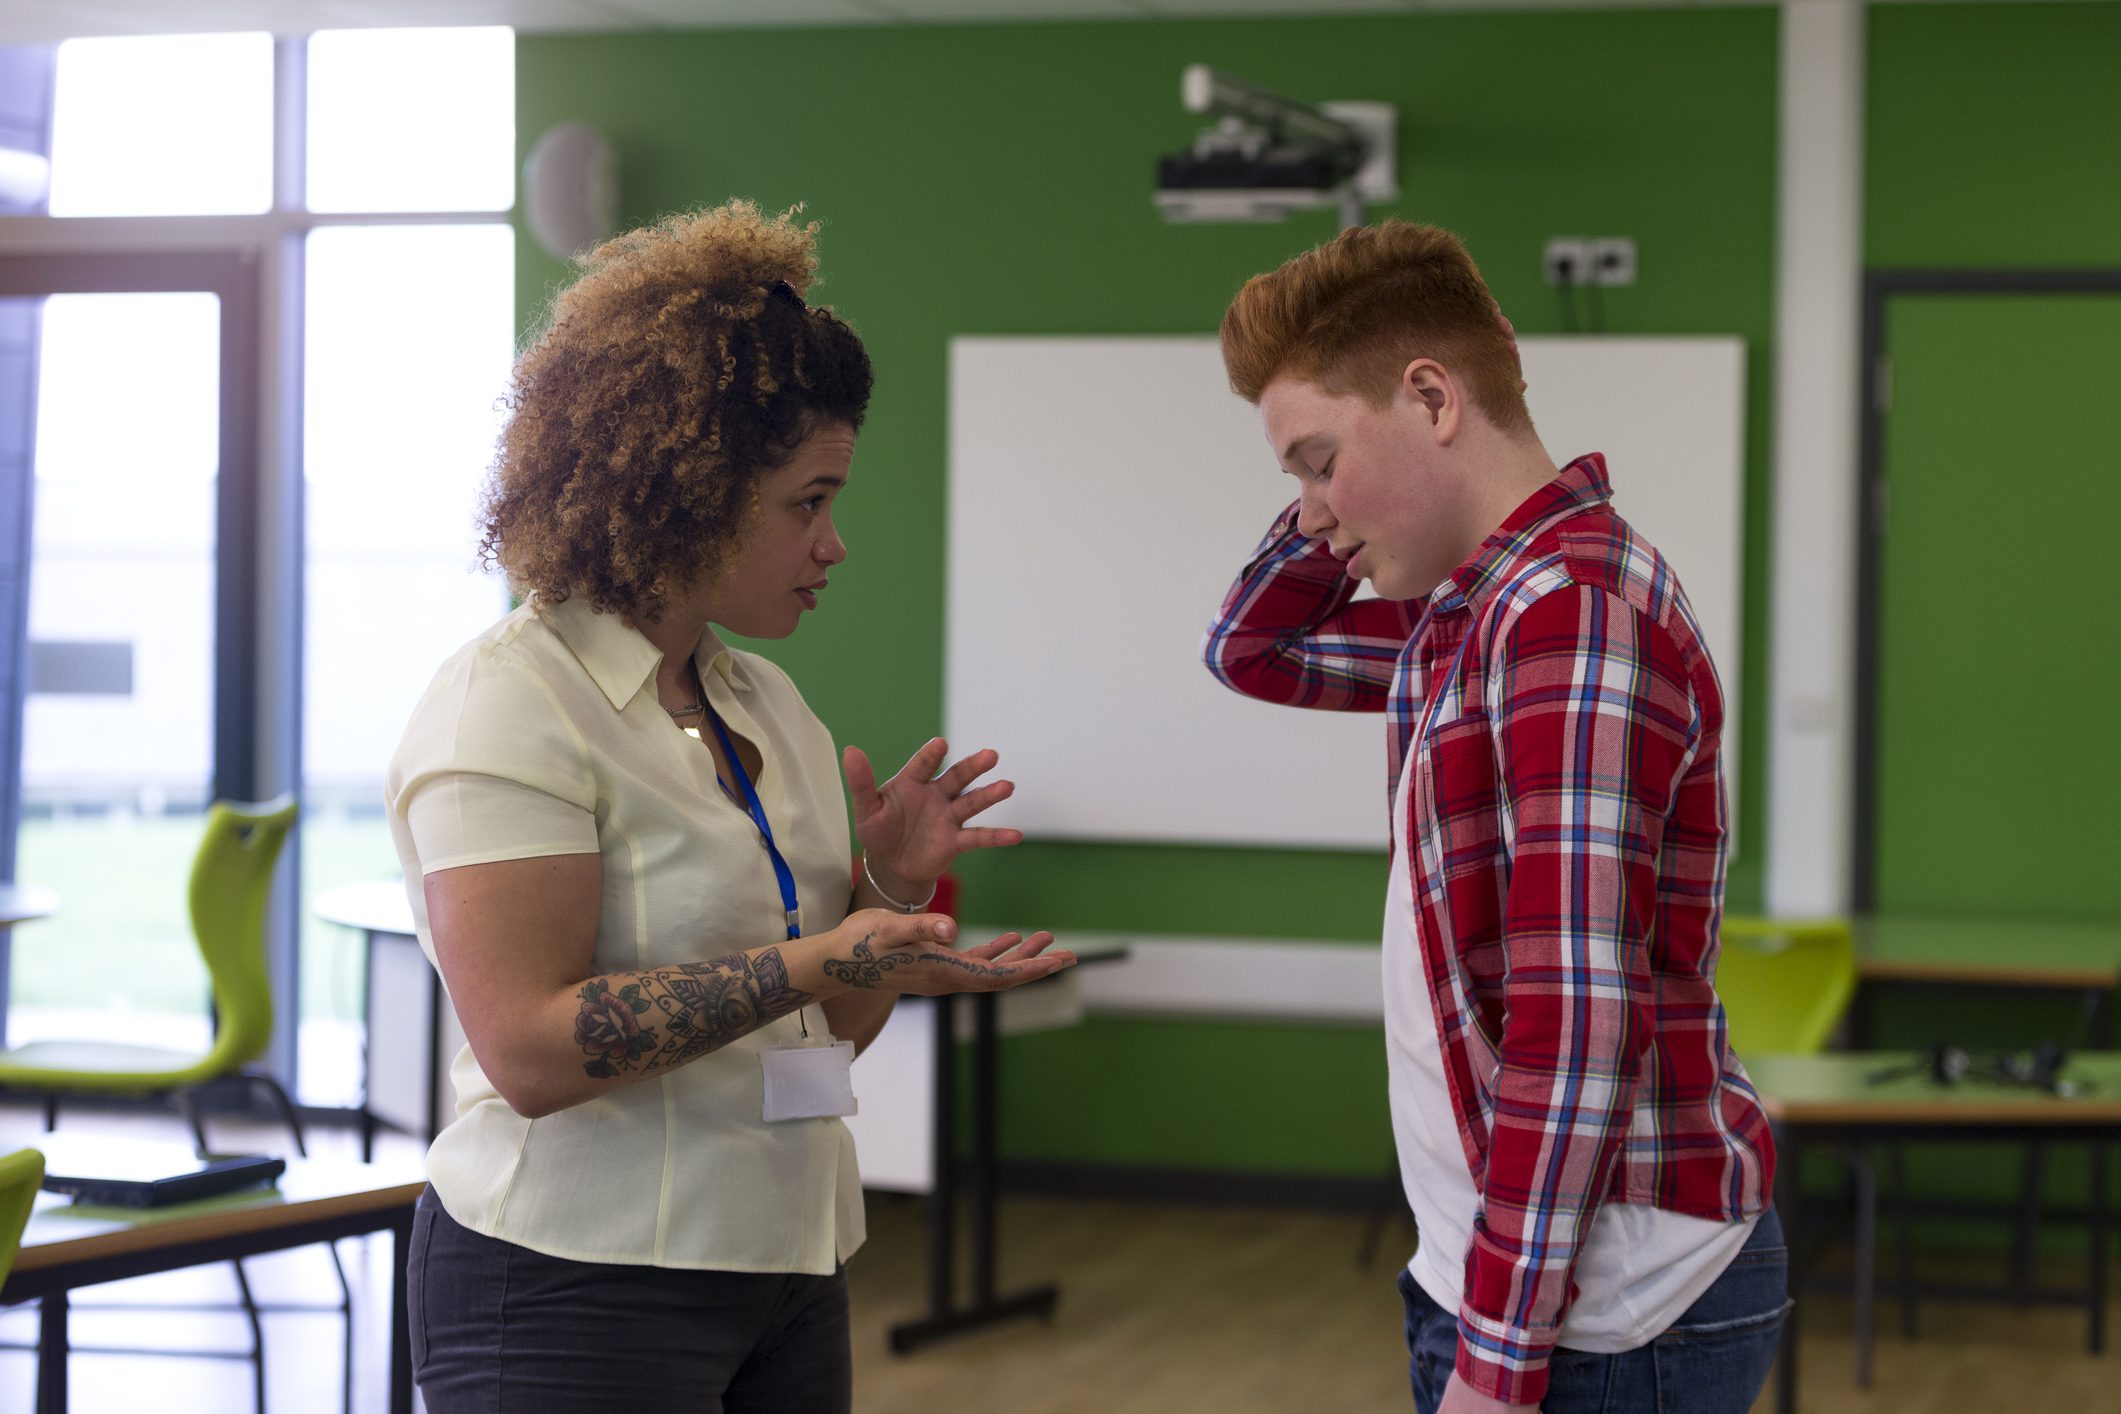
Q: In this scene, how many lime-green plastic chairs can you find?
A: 3